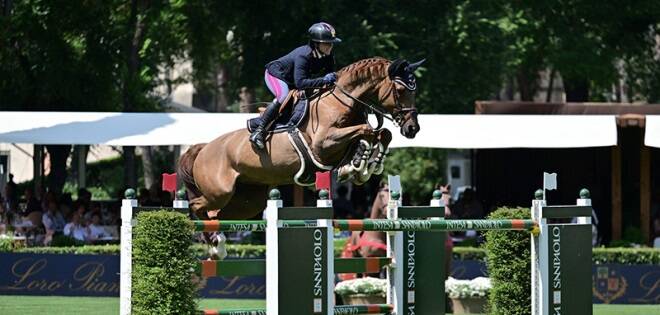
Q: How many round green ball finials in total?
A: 8